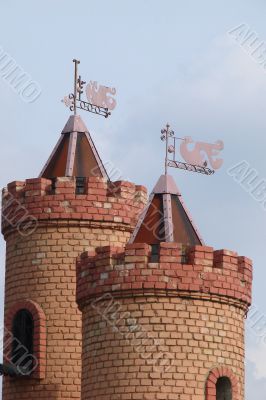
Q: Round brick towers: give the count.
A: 2